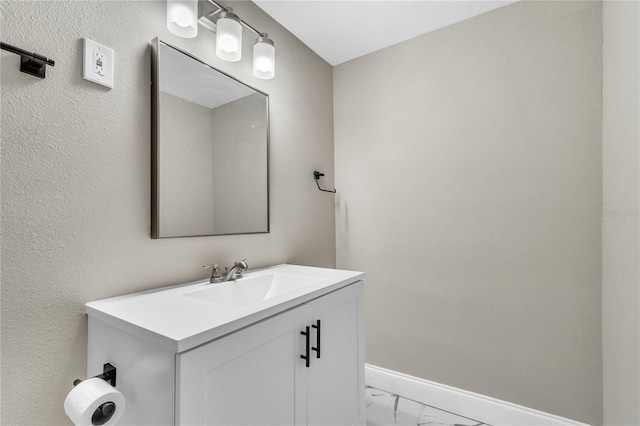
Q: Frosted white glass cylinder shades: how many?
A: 3